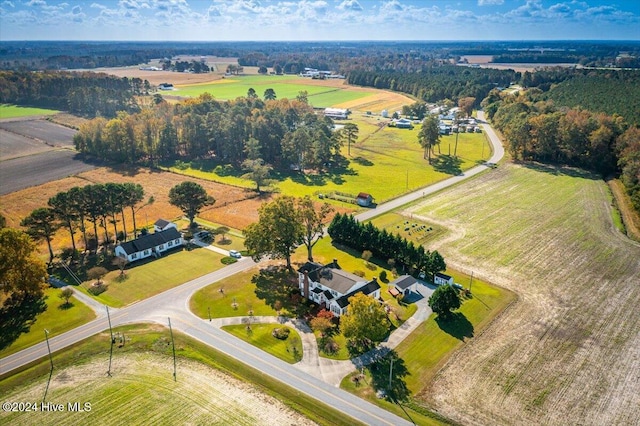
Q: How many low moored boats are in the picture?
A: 0